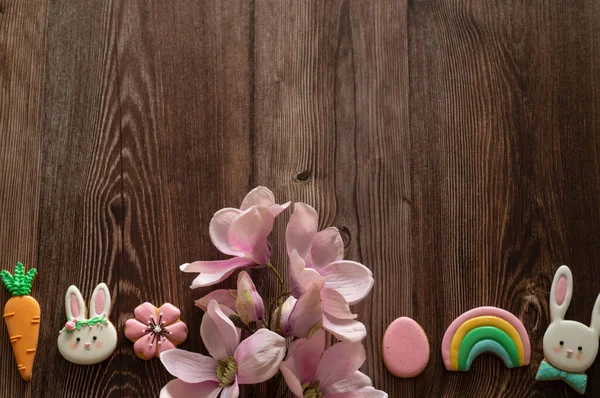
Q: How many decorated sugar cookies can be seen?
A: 6